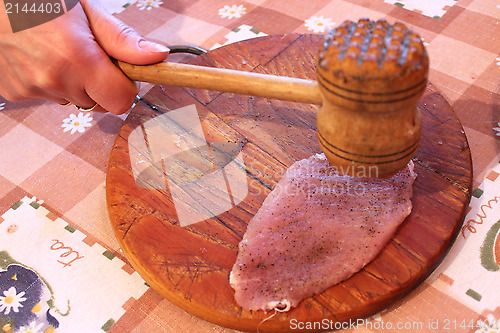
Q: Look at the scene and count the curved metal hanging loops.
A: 1